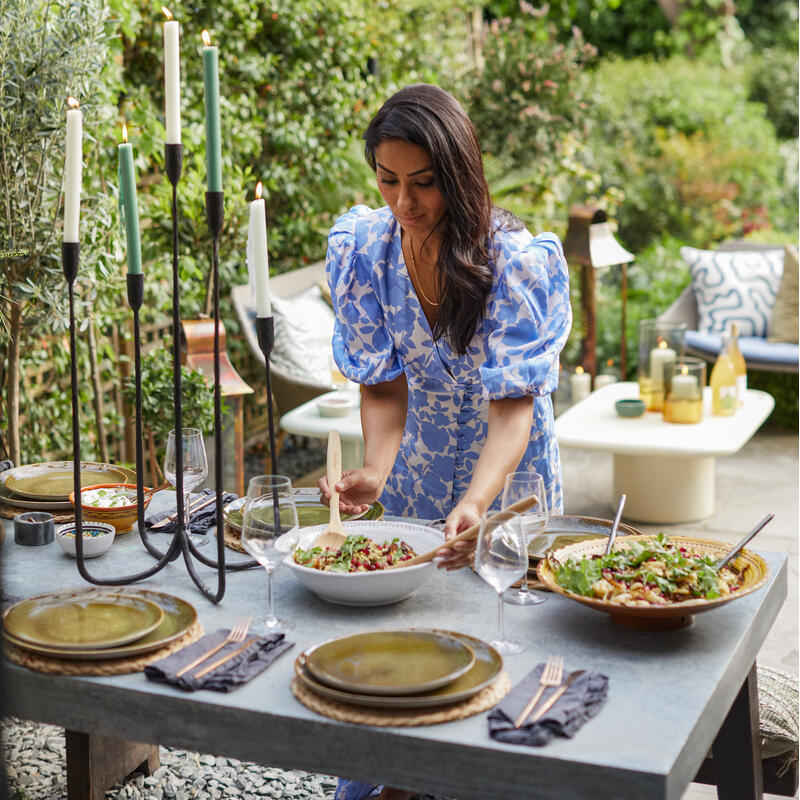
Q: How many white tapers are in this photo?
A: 3